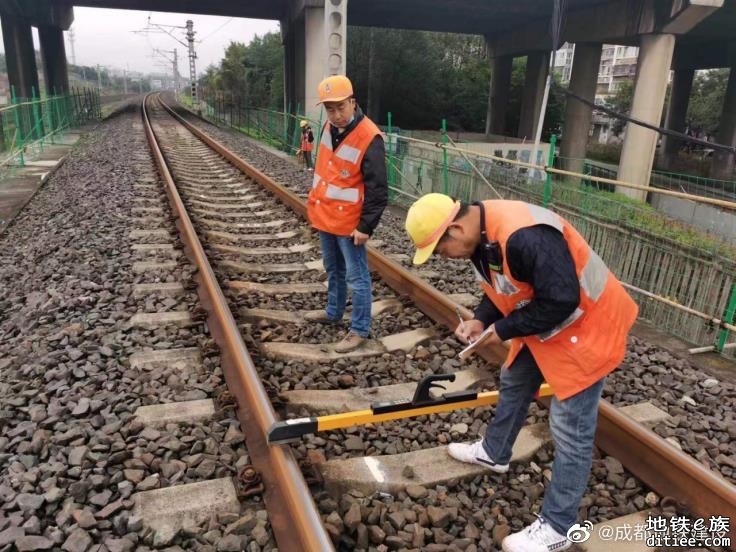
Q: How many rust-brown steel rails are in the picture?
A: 2